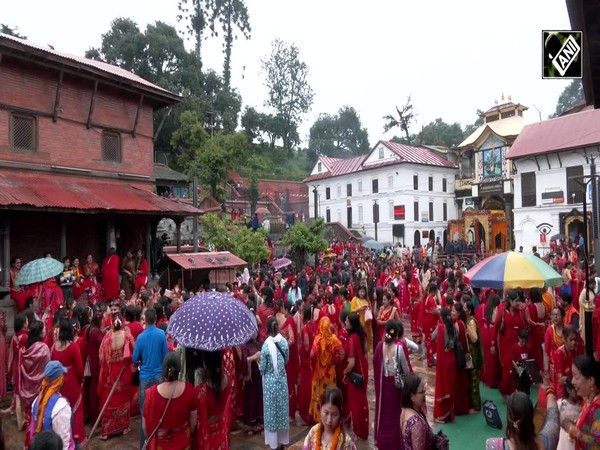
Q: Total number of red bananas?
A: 0